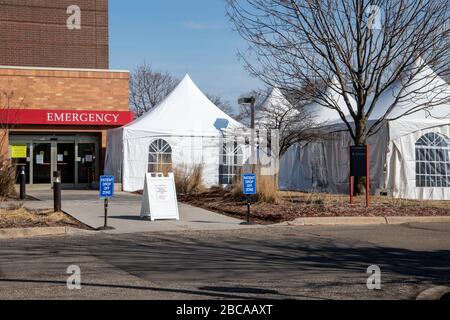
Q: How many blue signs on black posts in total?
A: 2